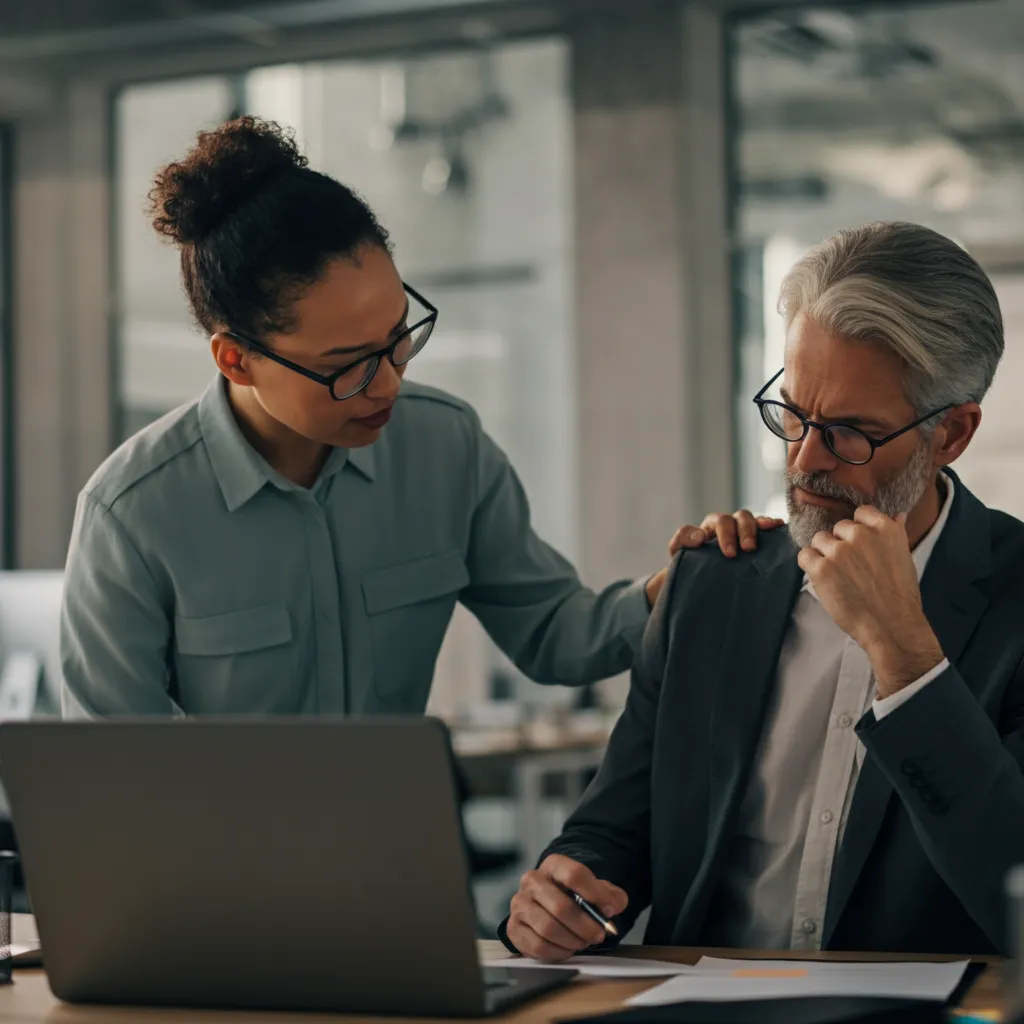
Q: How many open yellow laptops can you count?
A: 0